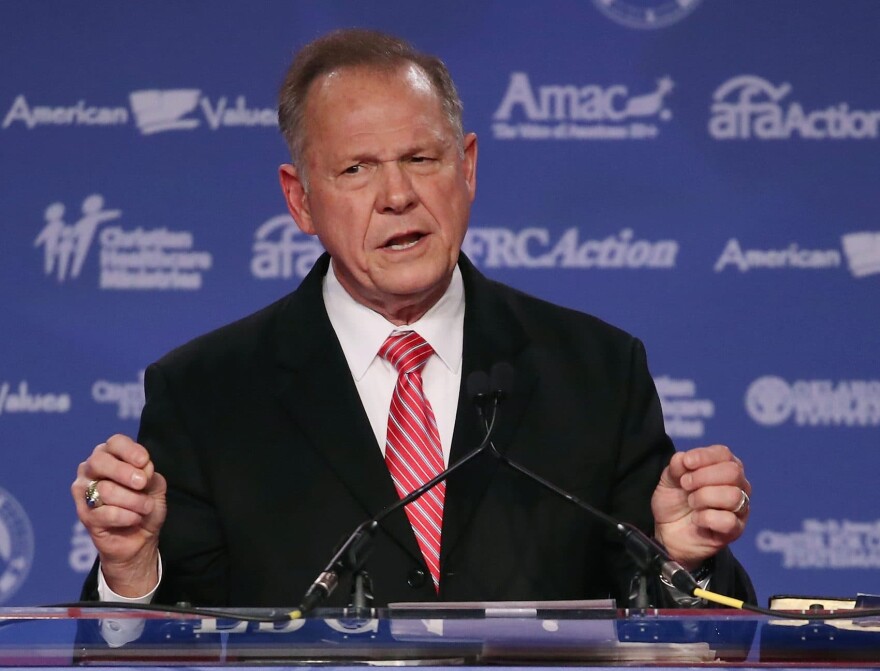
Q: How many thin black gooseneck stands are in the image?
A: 2